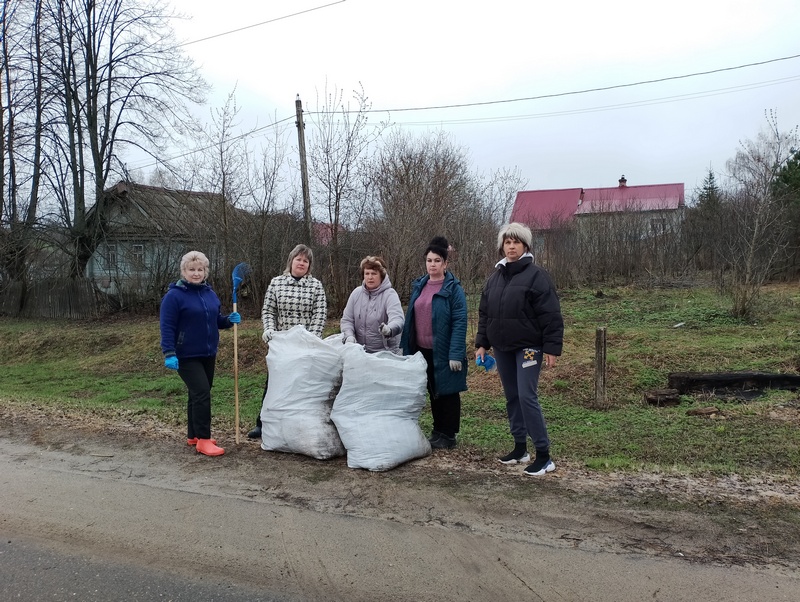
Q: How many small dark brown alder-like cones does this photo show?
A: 0